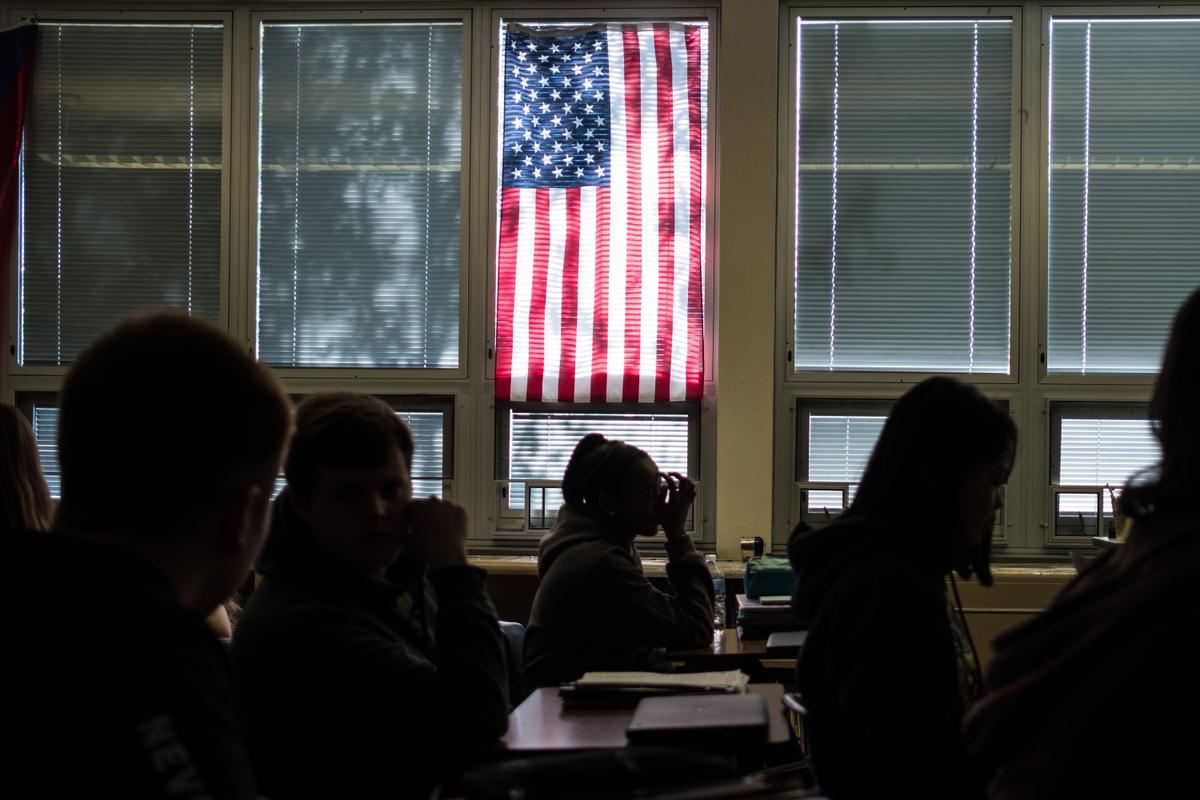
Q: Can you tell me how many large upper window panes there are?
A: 5